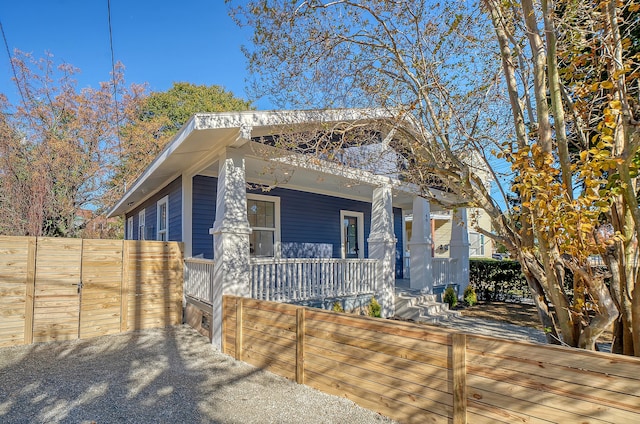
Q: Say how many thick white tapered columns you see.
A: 4